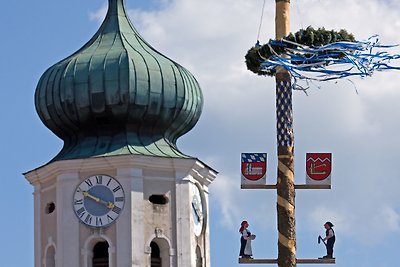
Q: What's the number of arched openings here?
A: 4